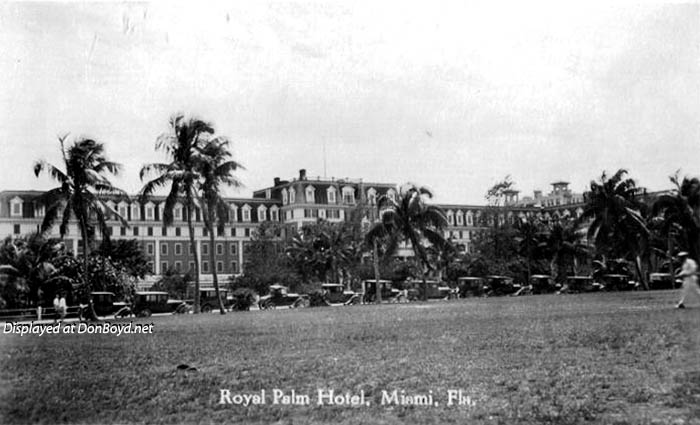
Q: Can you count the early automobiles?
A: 13